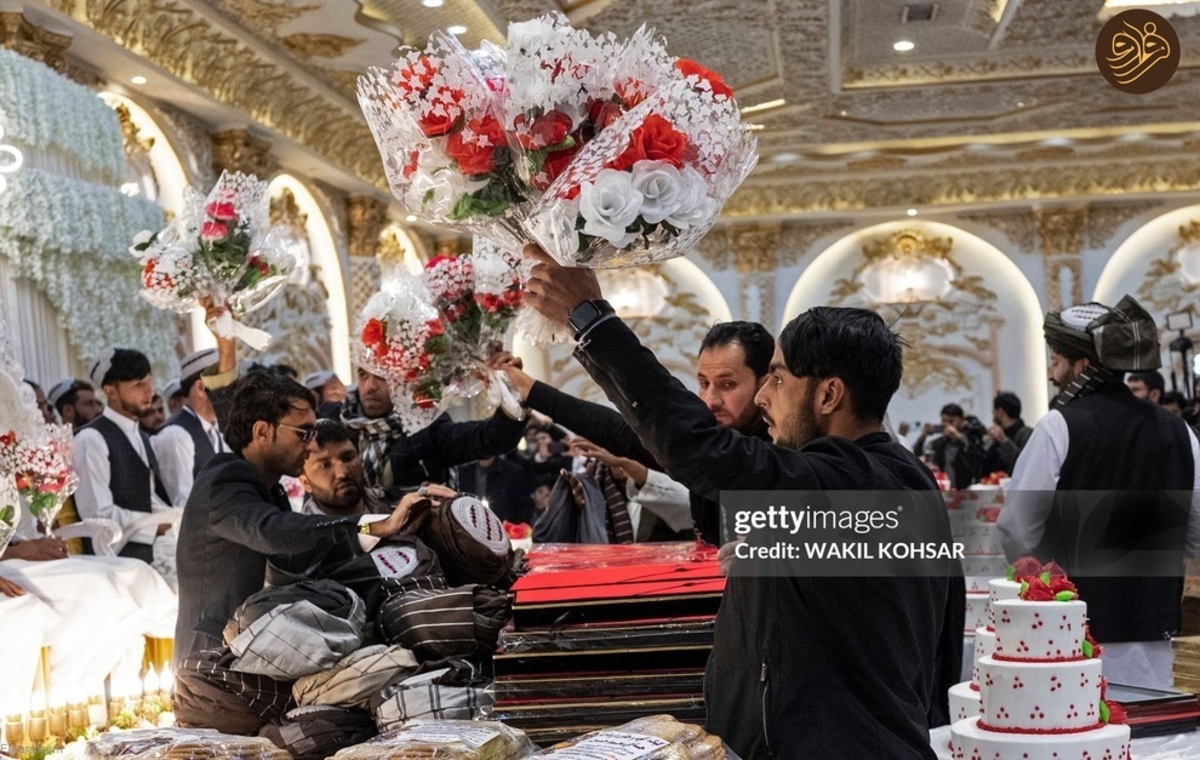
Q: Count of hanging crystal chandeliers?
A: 0